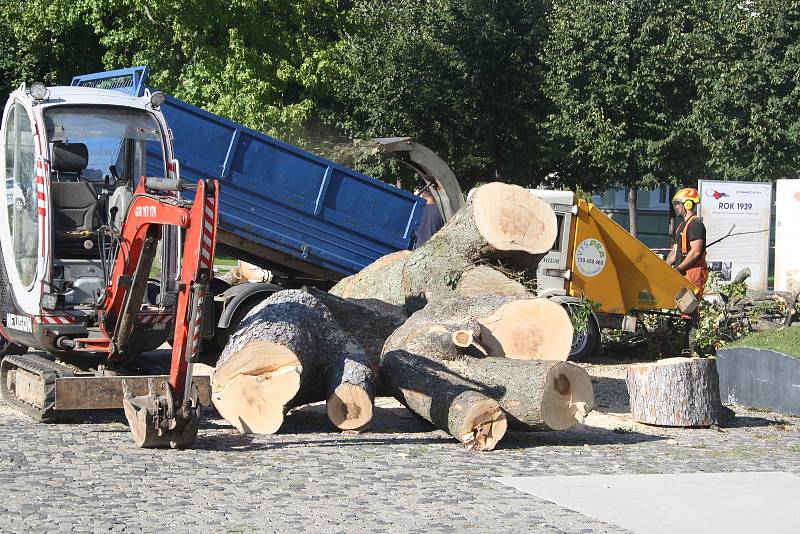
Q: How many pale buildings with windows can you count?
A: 1